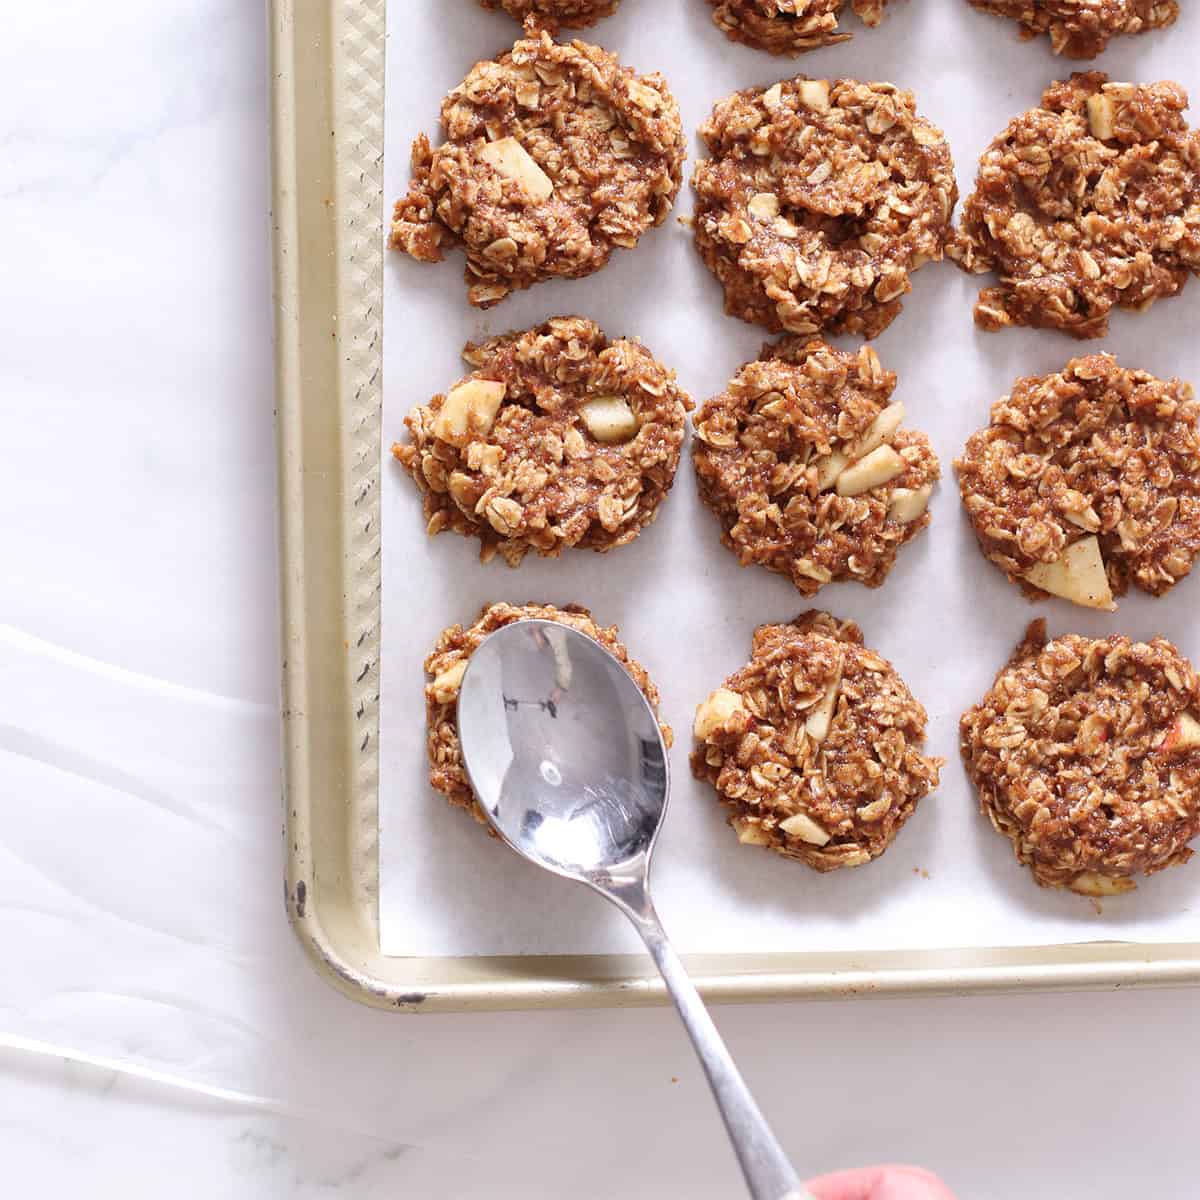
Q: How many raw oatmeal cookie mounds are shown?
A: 12